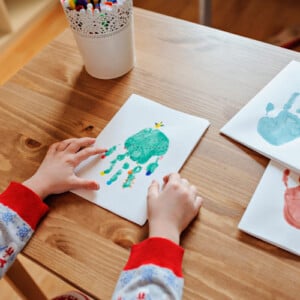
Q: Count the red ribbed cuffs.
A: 2